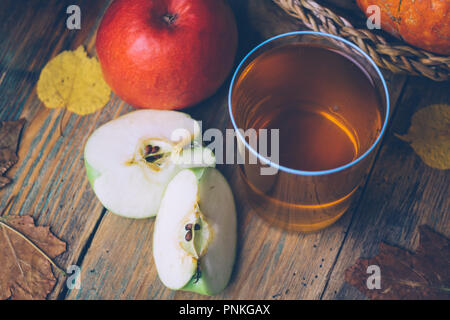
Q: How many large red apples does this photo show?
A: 1